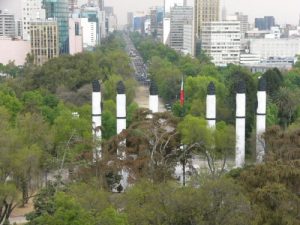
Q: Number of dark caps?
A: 6